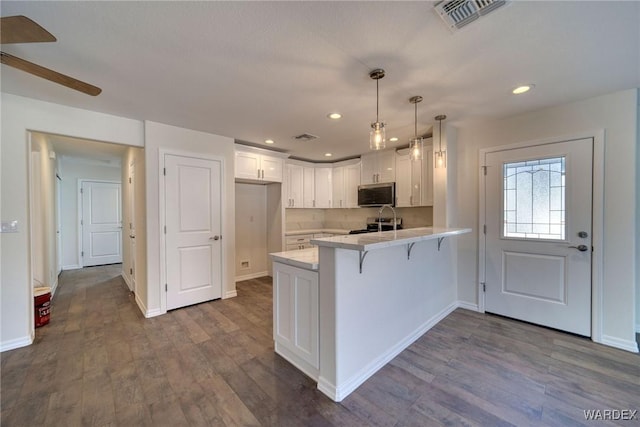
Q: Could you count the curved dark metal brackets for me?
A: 3